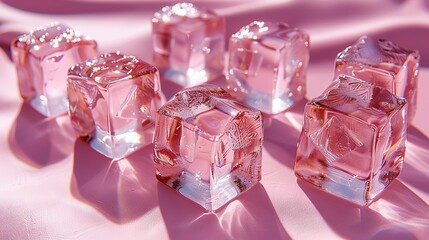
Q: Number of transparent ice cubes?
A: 7